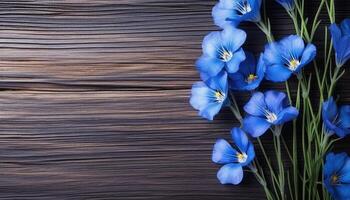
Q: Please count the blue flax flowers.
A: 11